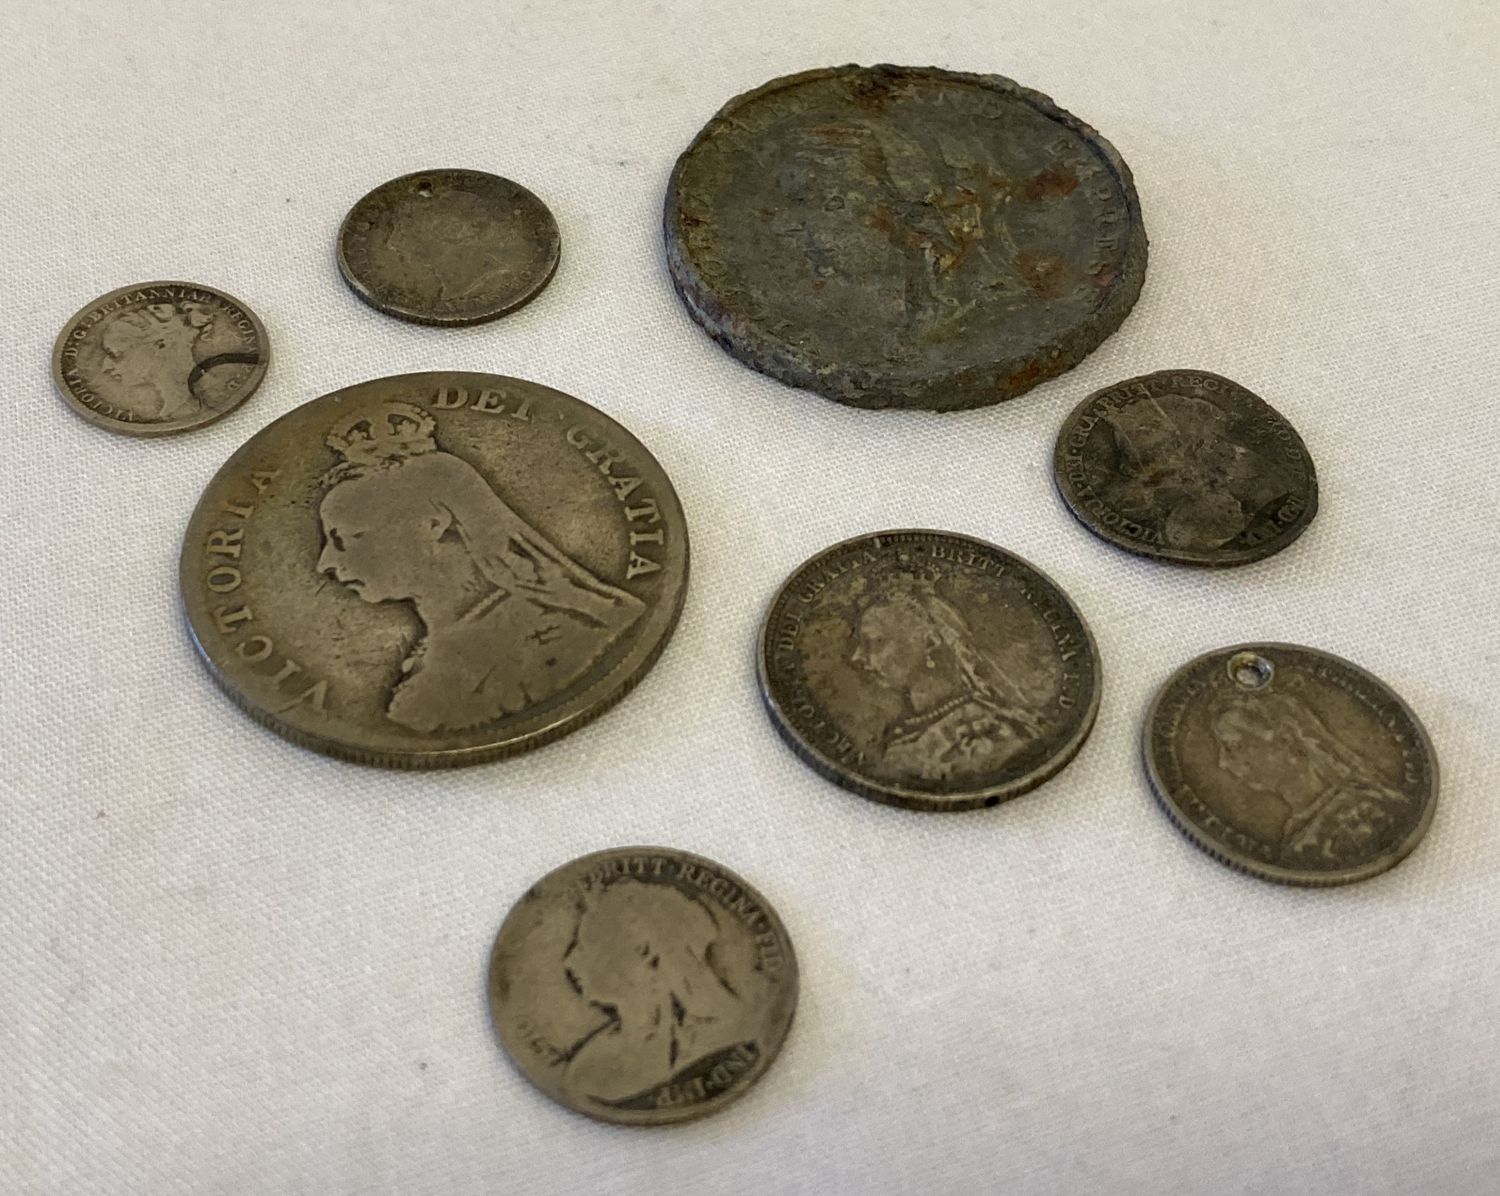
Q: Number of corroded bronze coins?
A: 1